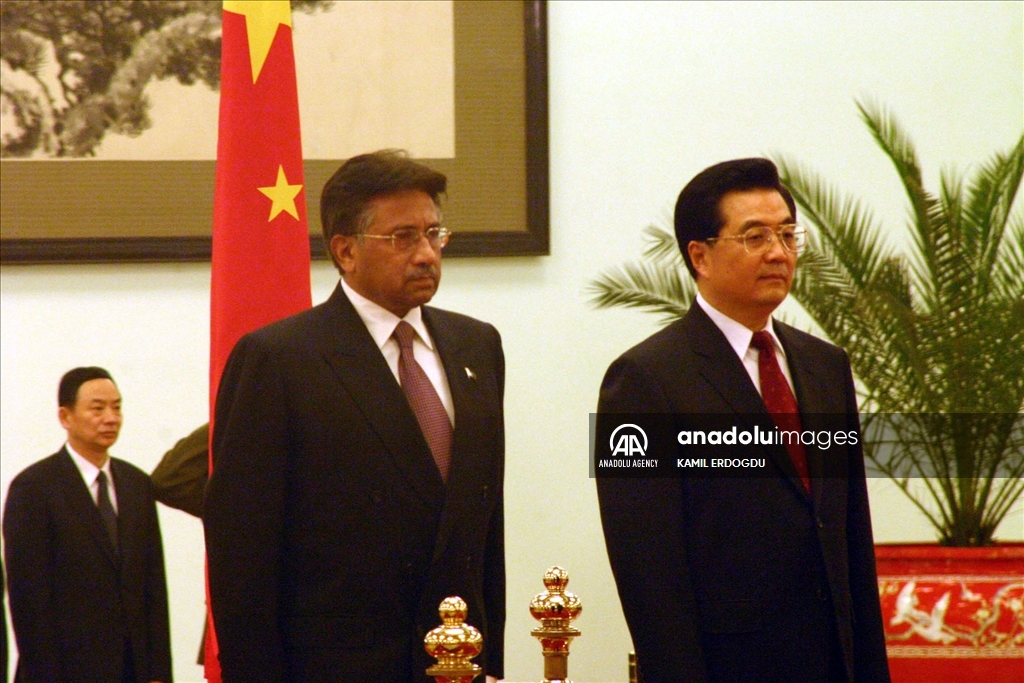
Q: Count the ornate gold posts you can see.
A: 2